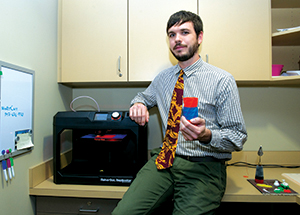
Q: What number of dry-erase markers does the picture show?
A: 3